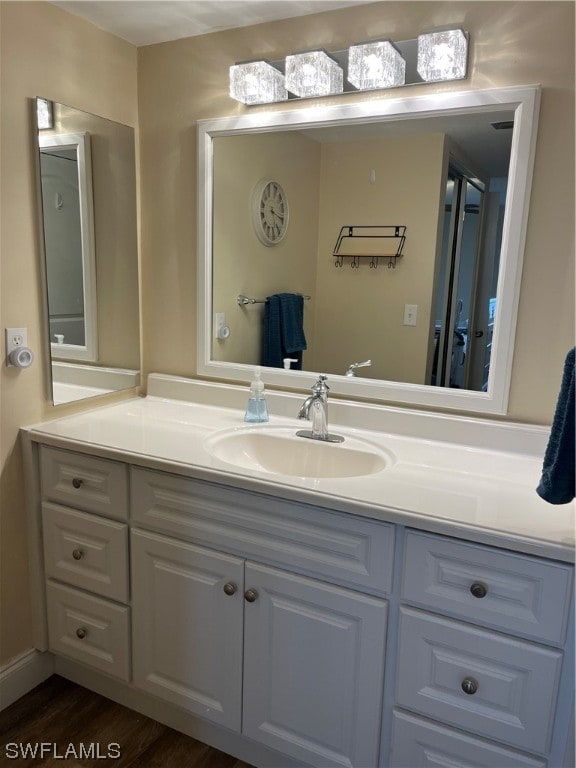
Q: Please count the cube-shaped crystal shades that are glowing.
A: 4